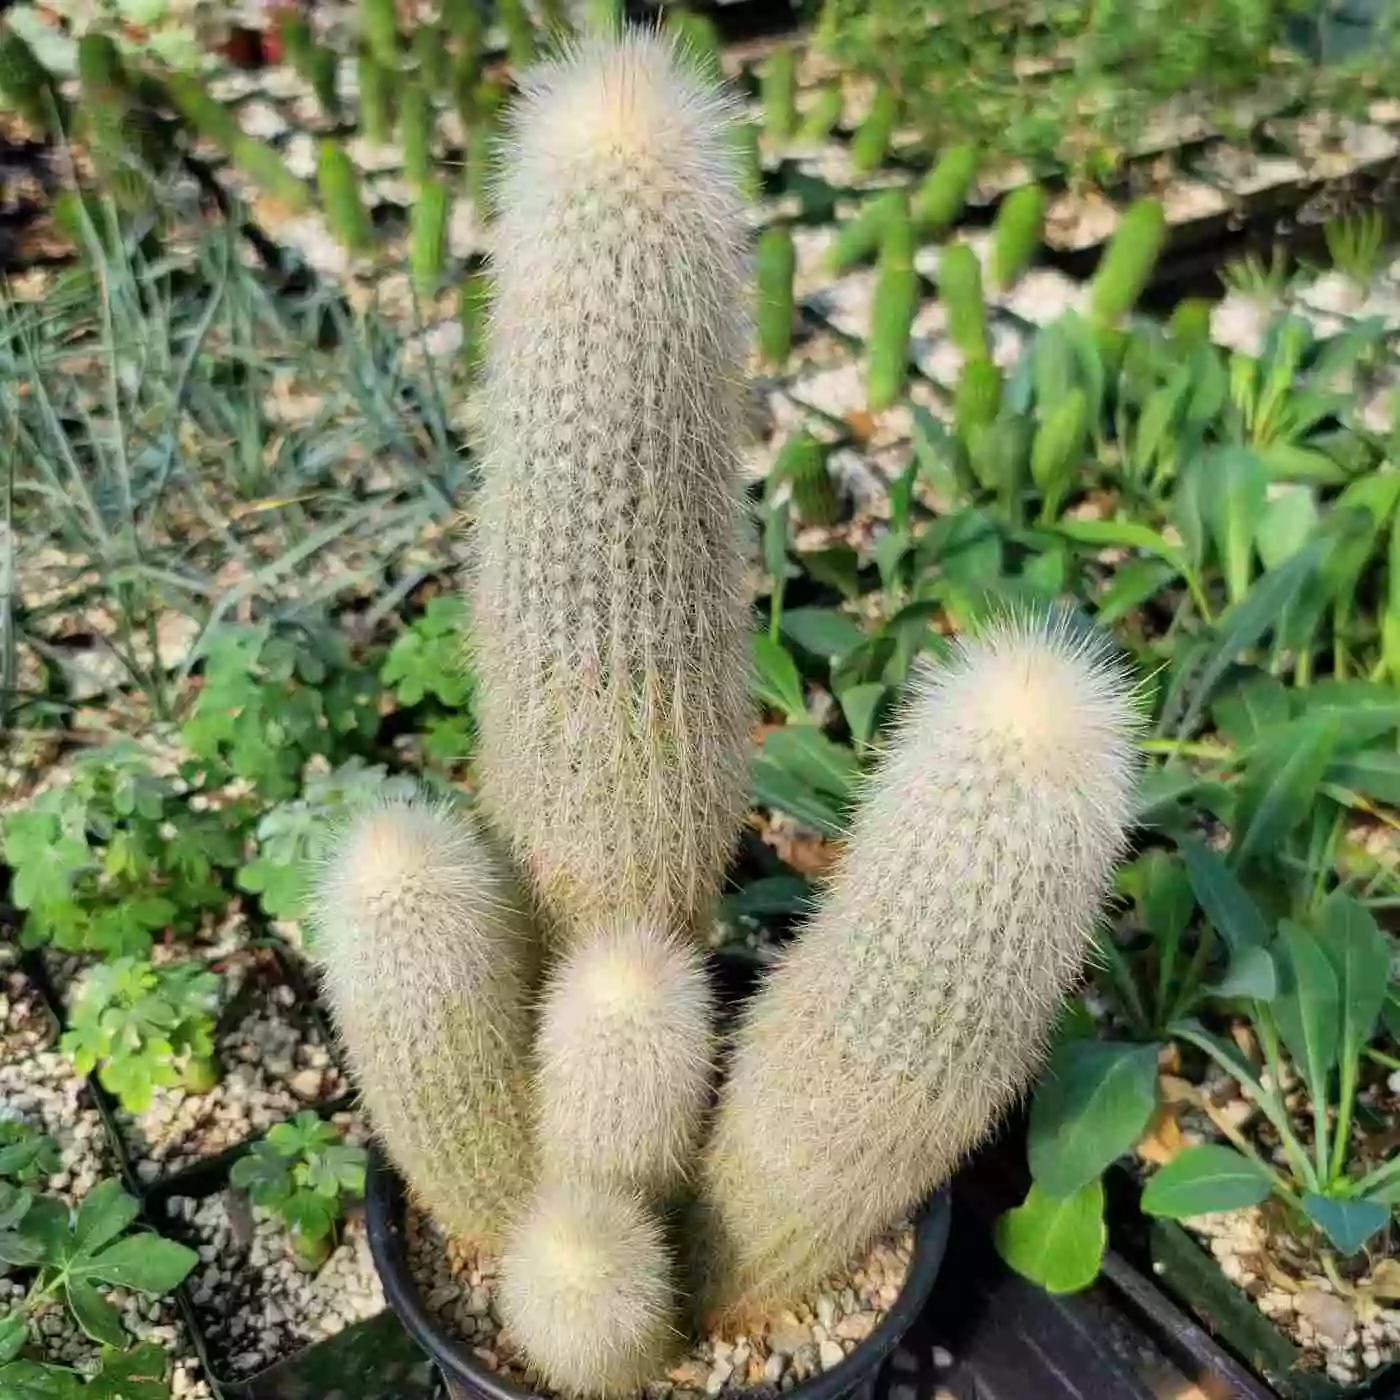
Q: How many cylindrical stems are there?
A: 5